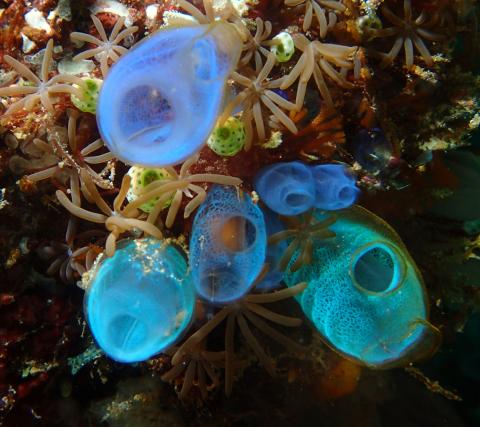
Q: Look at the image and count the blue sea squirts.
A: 6